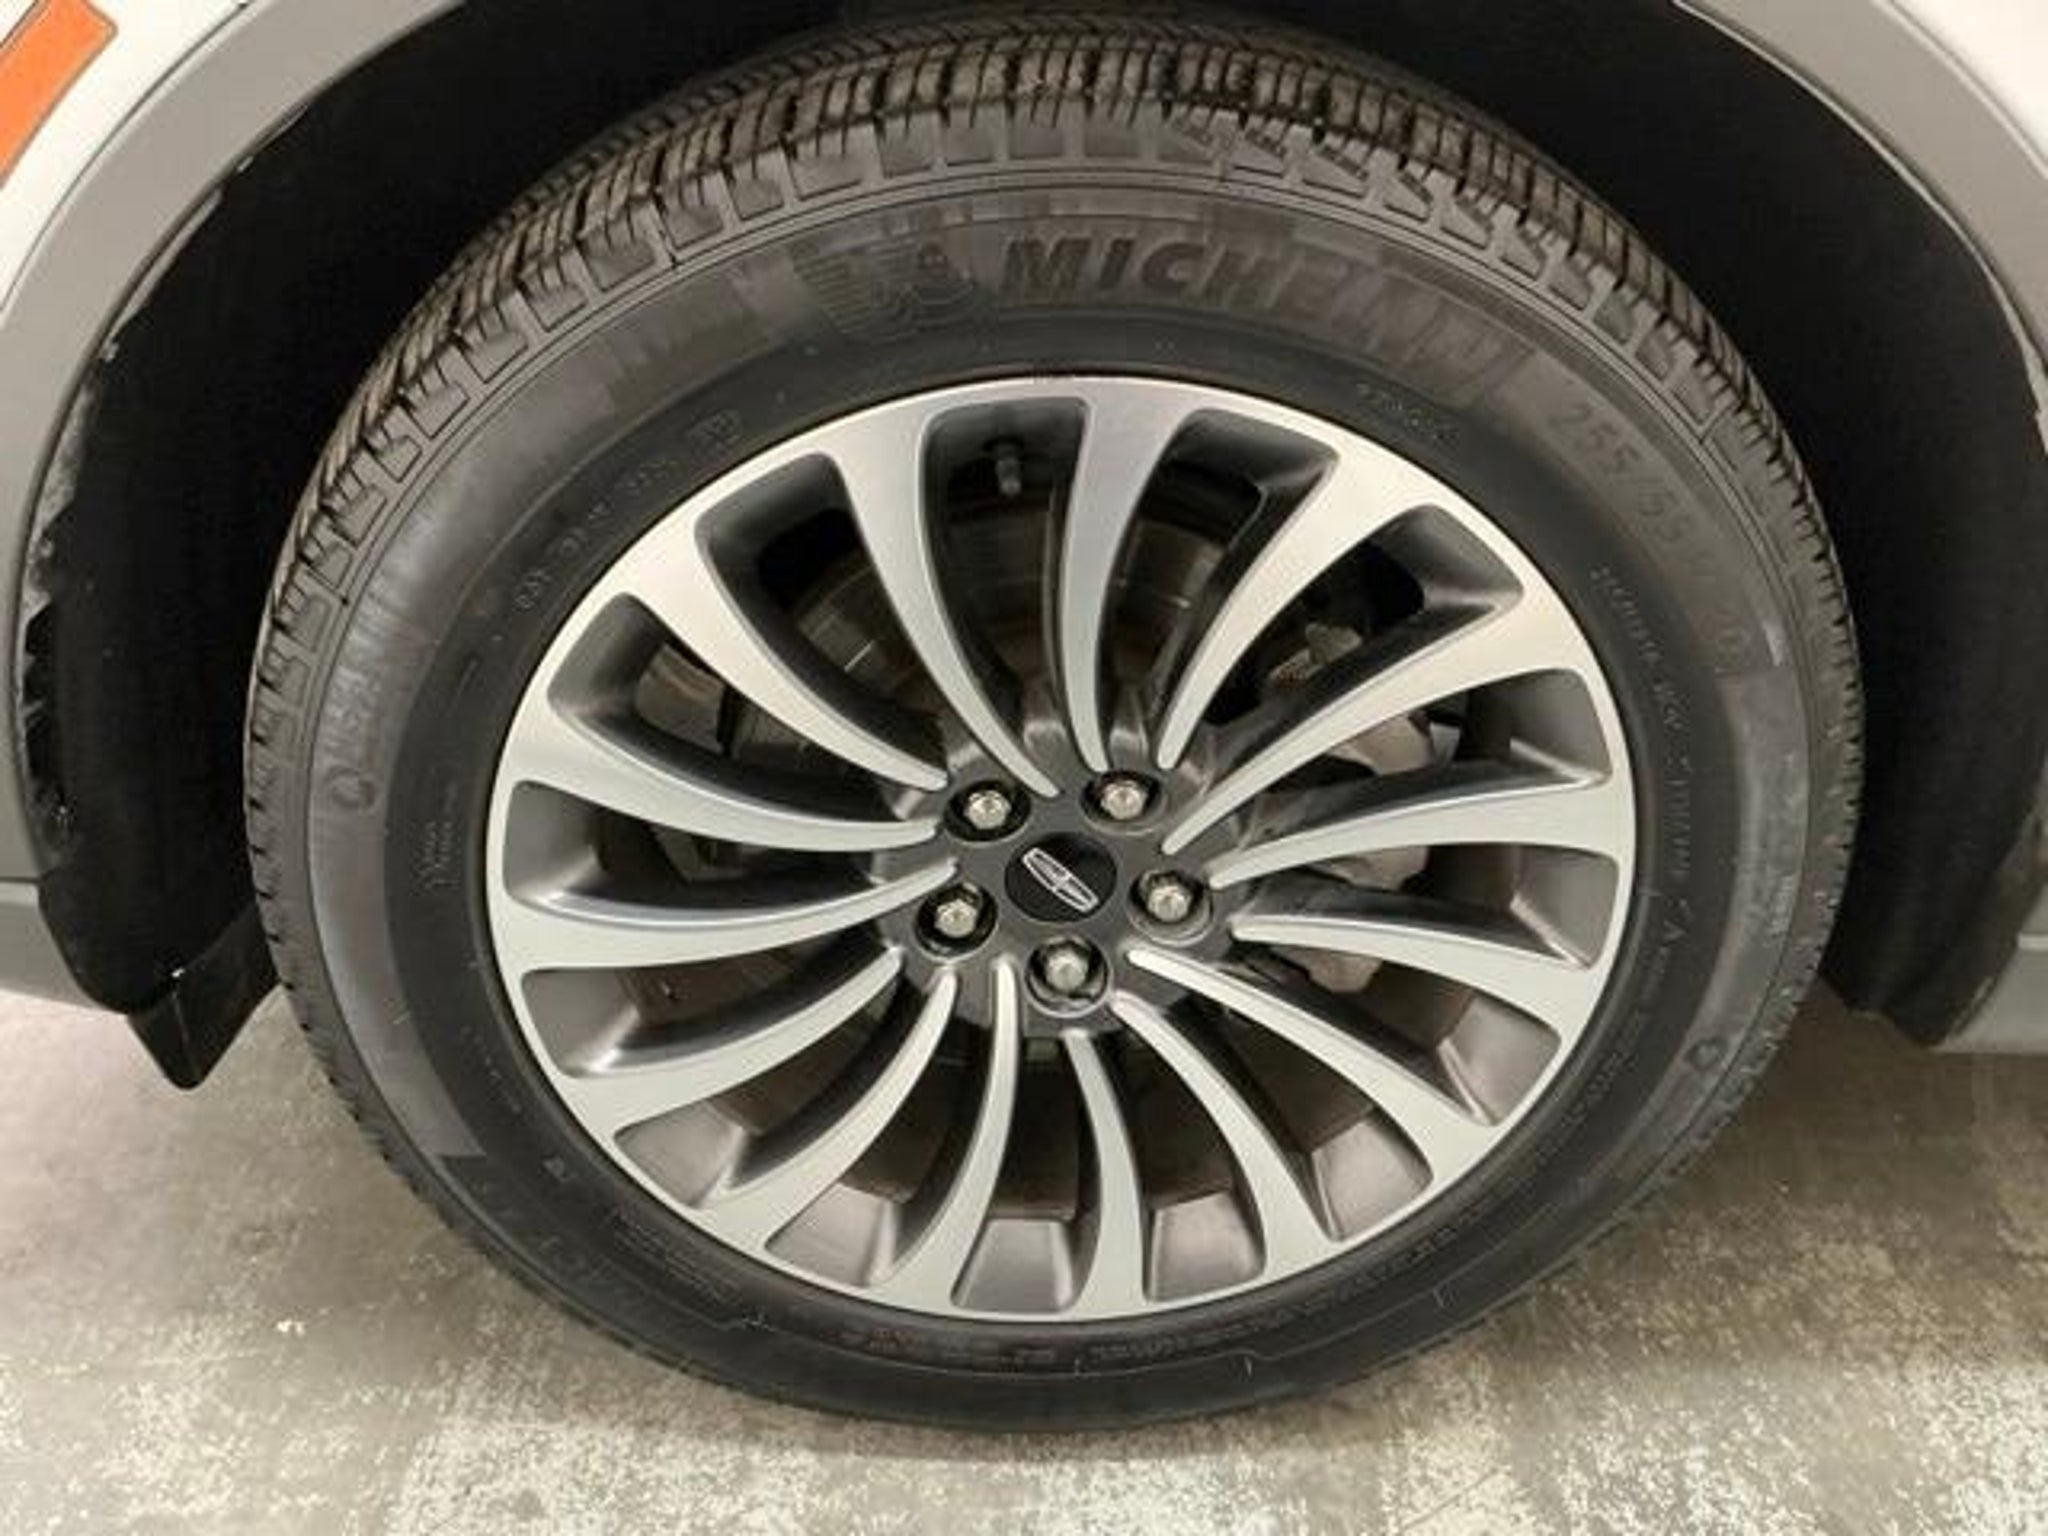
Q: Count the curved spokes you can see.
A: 15